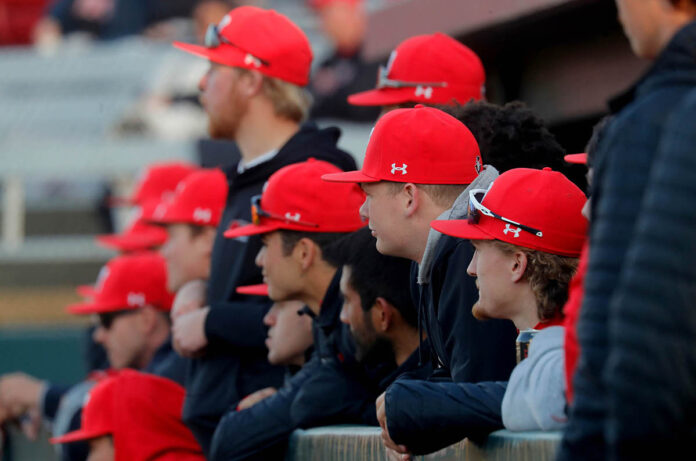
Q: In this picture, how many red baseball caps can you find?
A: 13